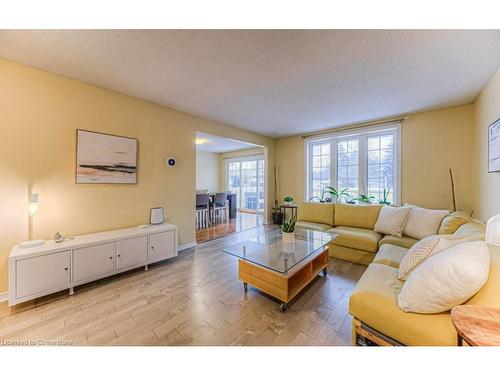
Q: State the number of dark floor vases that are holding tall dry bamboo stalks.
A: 1